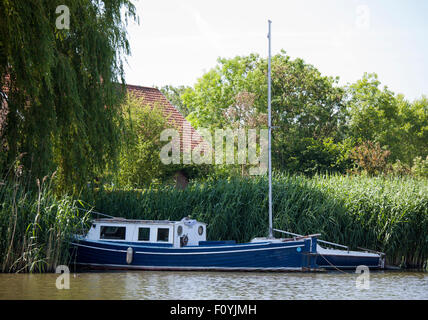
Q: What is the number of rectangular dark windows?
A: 3